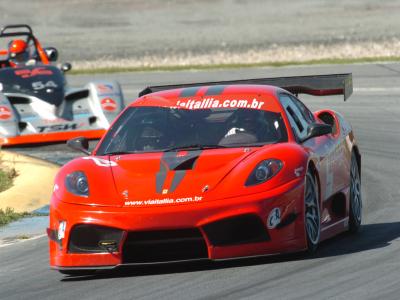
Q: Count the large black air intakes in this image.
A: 3